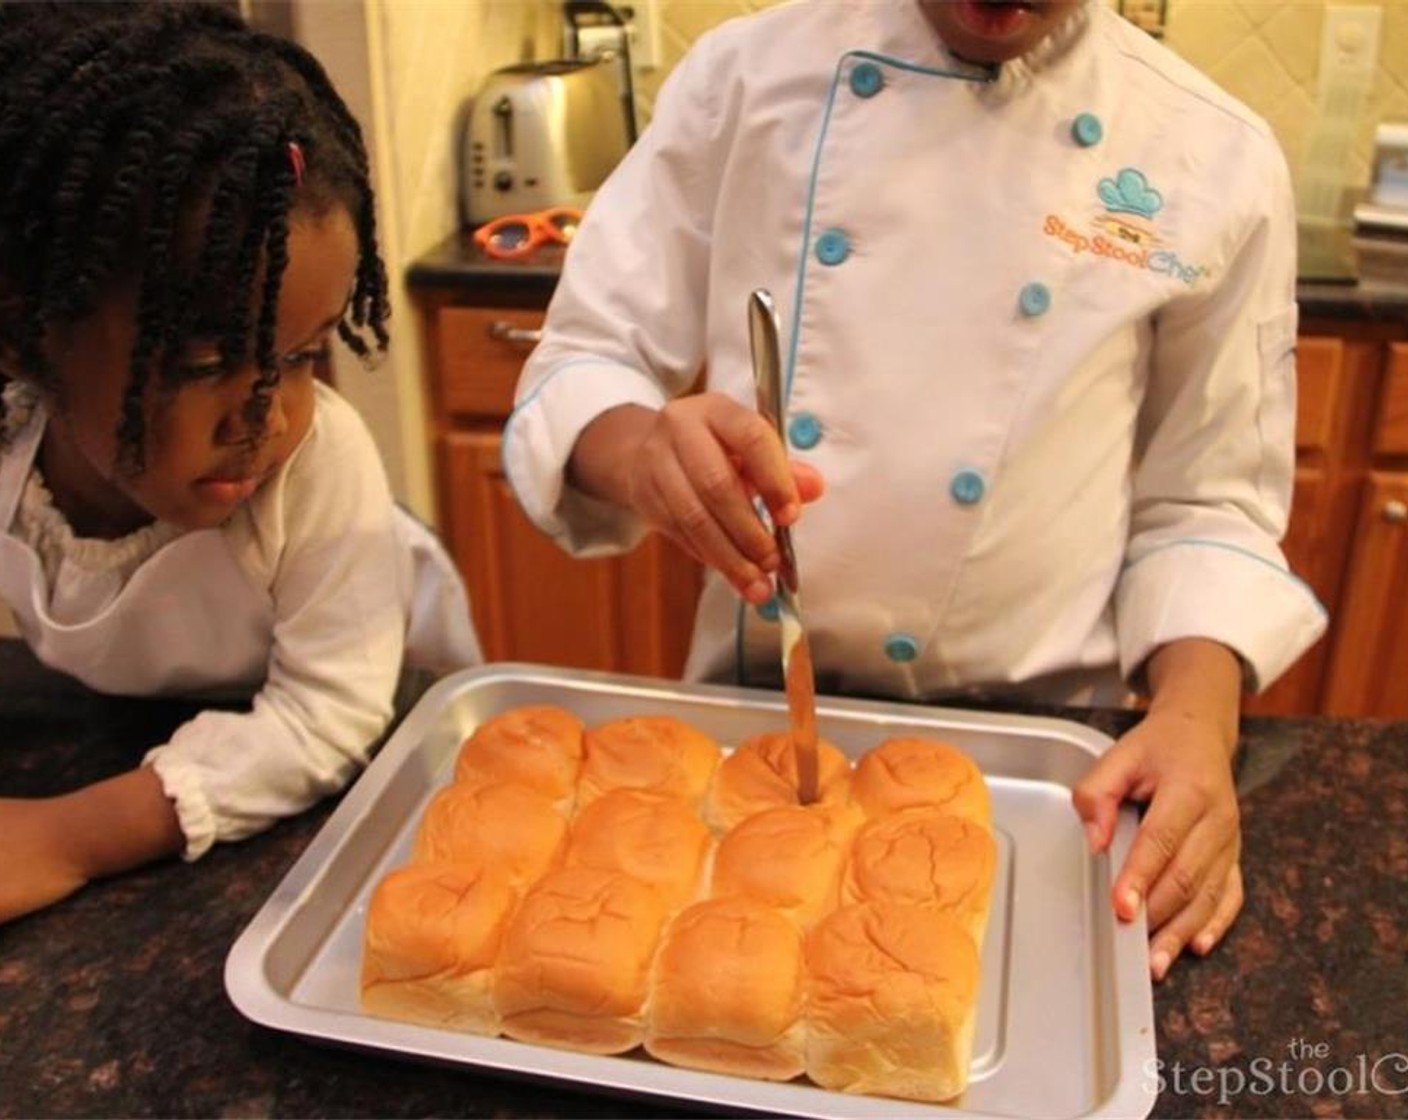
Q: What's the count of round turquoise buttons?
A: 8